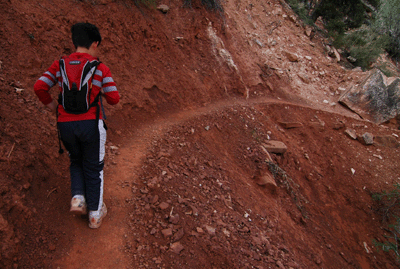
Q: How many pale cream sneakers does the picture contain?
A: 2